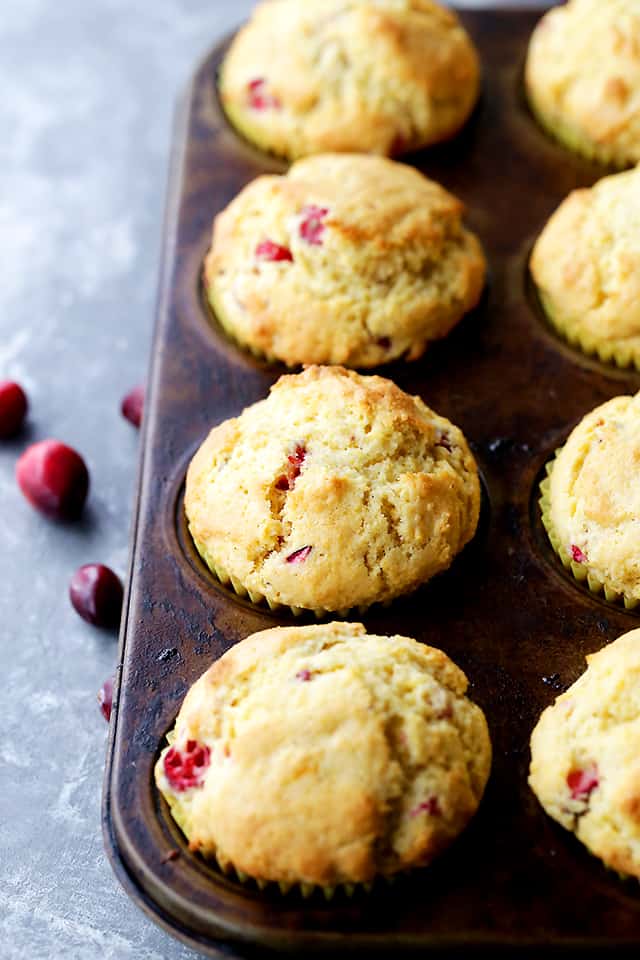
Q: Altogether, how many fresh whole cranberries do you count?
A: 5